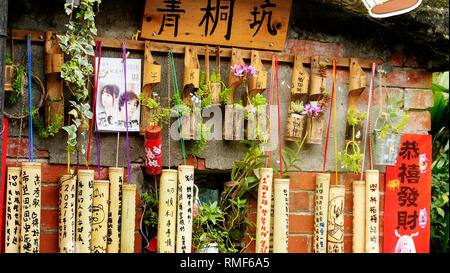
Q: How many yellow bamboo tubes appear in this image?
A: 15